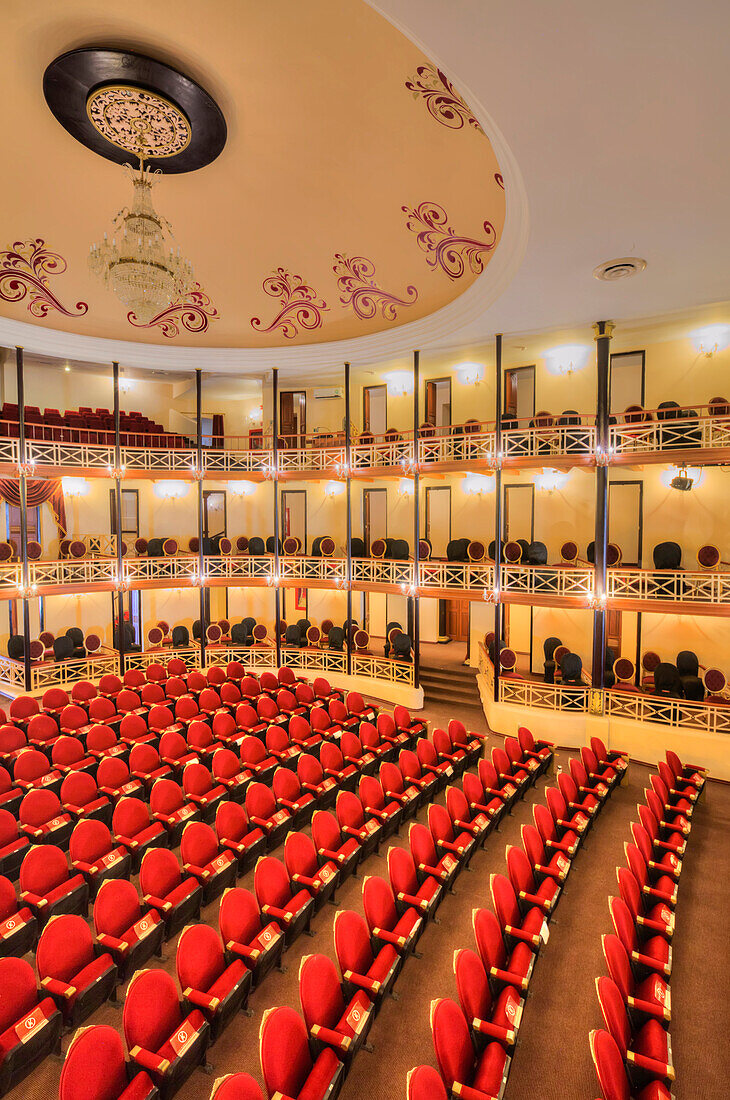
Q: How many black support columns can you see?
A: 8